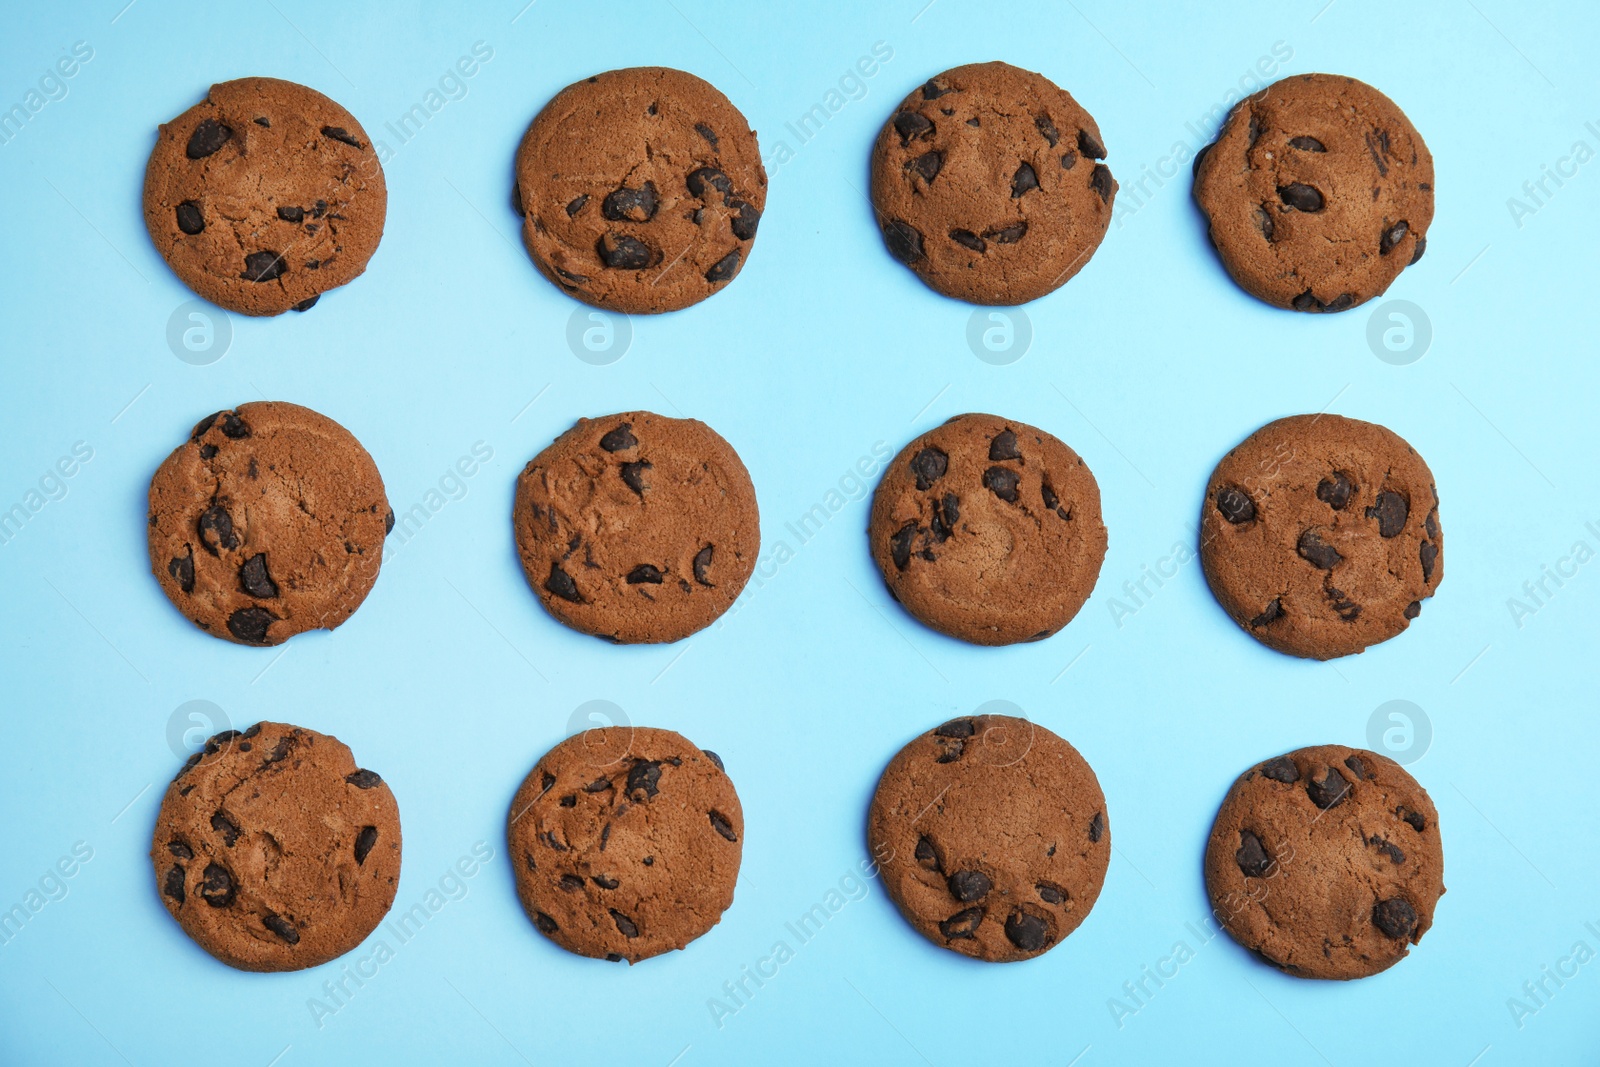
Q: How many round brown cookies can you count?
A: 12